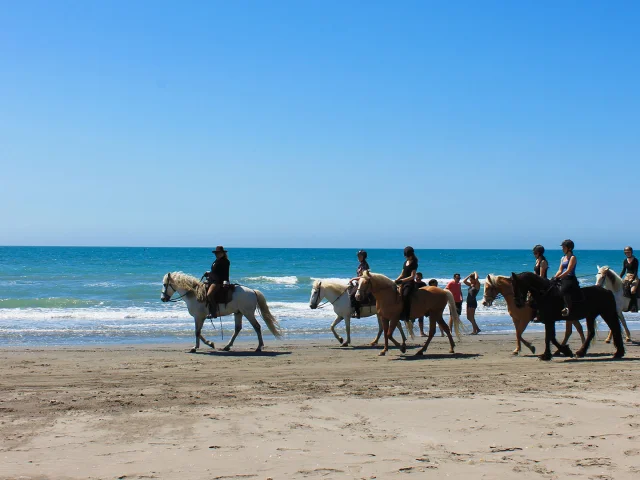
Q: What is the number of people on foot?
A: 4